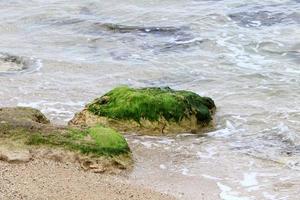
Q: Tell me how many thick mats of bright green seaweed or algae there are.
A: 2